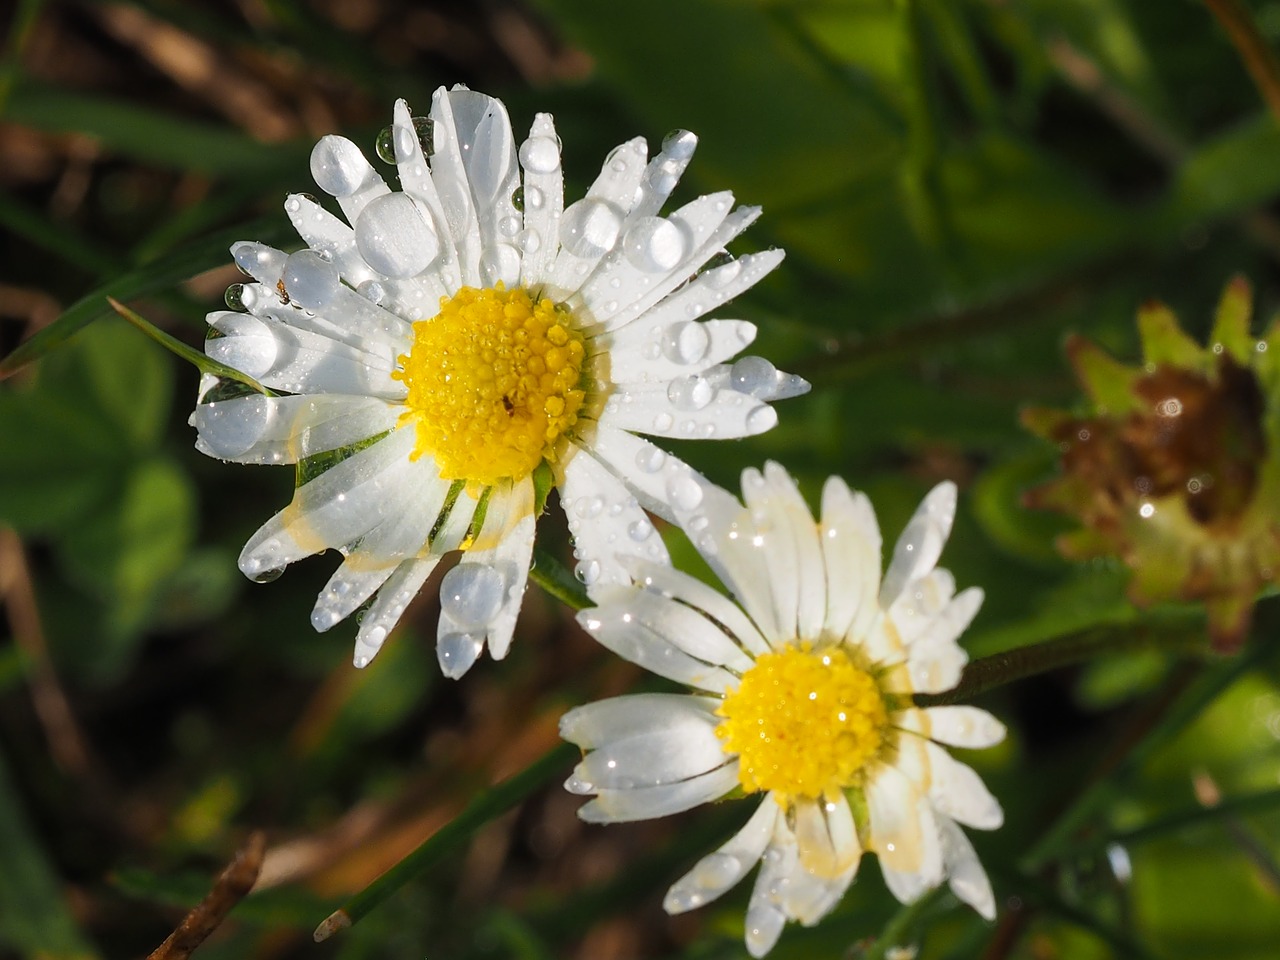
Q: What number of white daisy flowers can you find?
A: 2